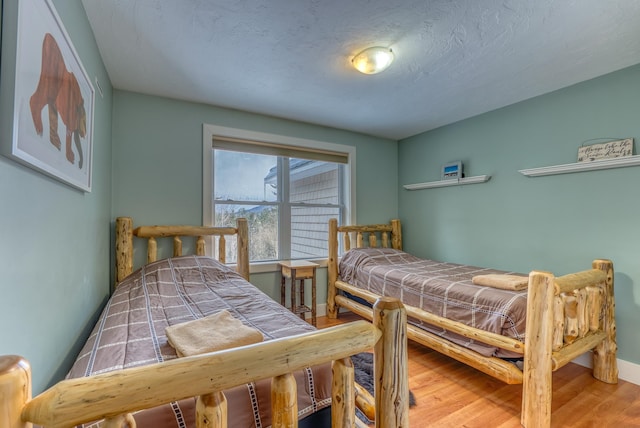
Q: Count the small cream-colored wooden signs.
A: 1